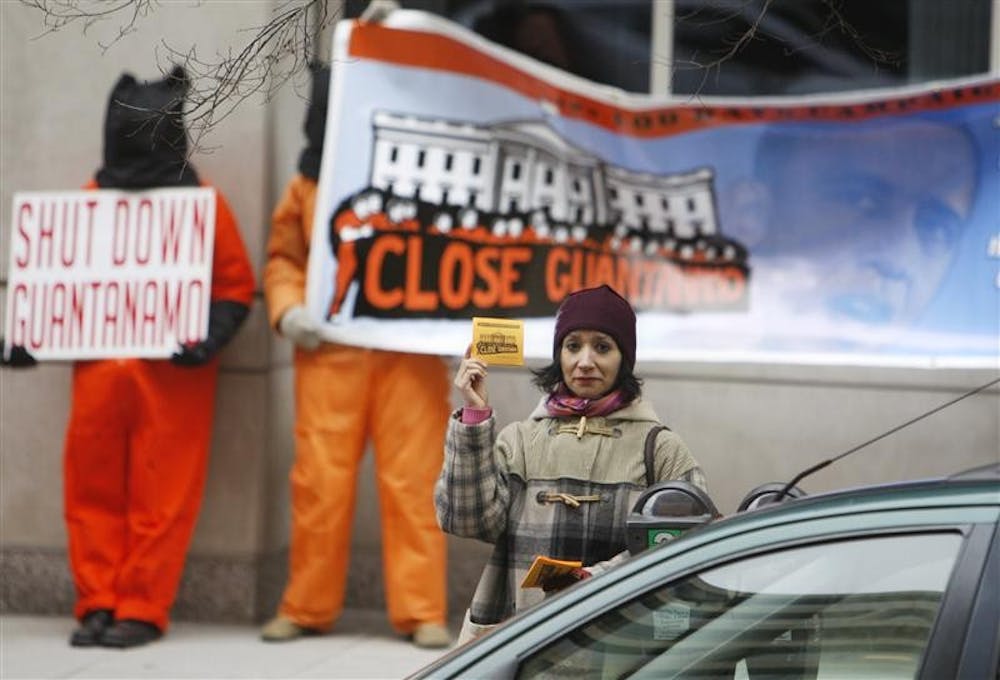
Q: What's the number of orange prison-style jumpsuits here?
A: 2